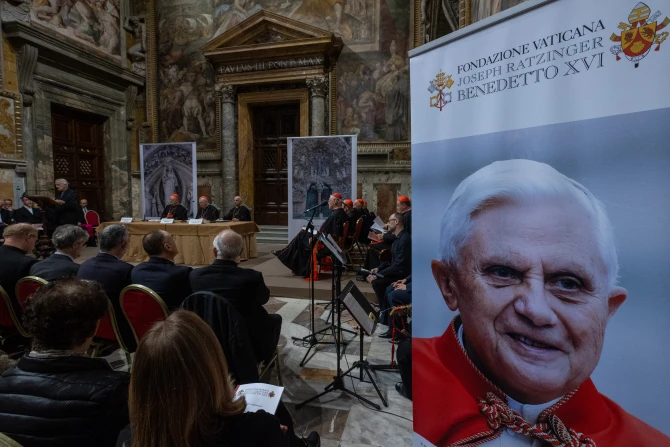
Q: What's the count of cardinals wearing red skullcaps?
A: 7